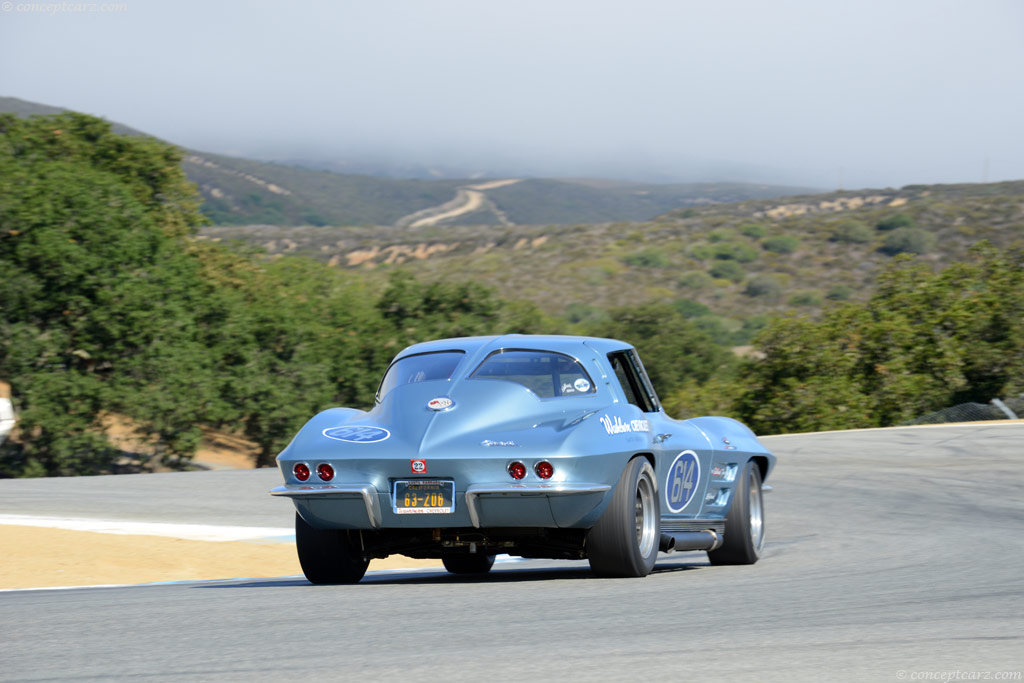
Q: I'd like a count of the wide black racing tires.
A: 4